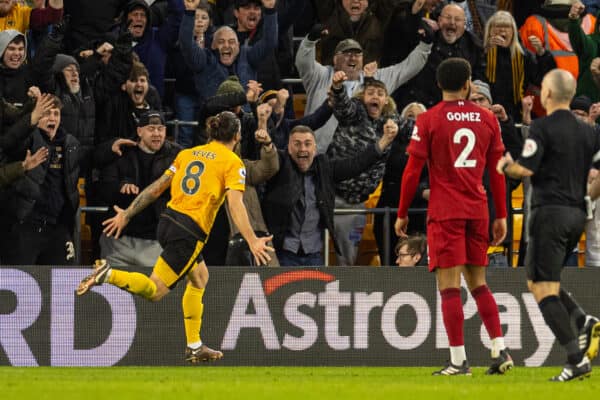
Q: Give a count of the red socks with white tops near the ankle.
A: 2